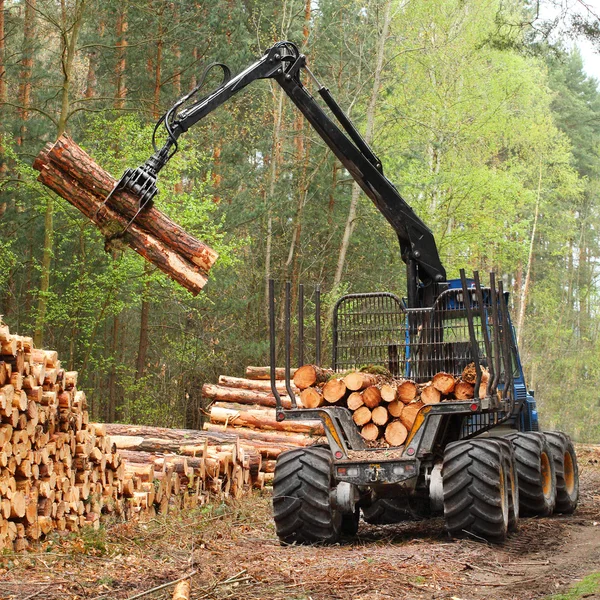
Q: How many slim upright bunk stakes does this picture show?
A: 8